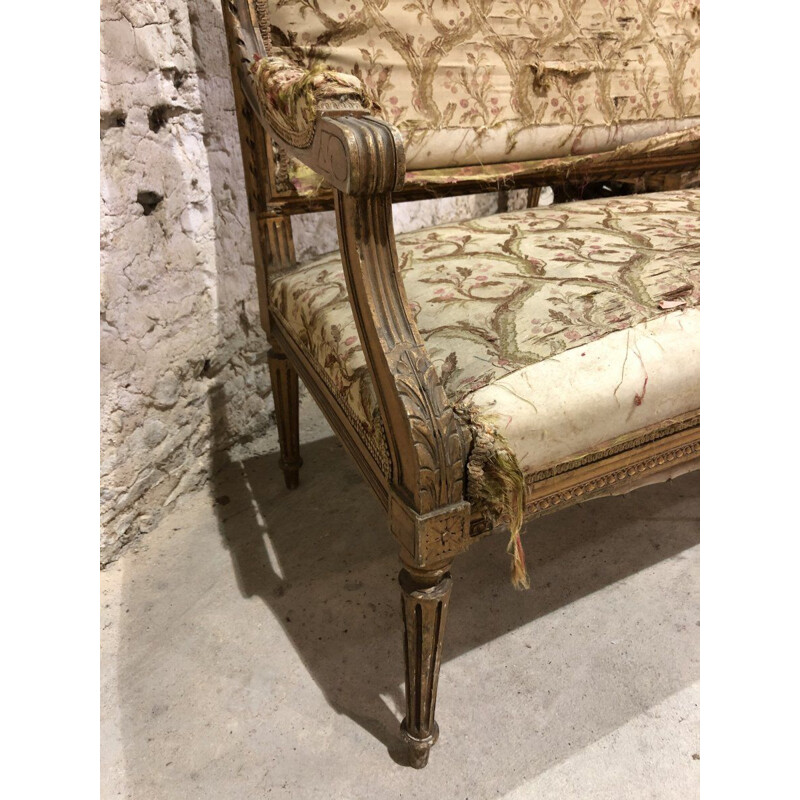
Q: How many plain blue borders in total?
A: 0